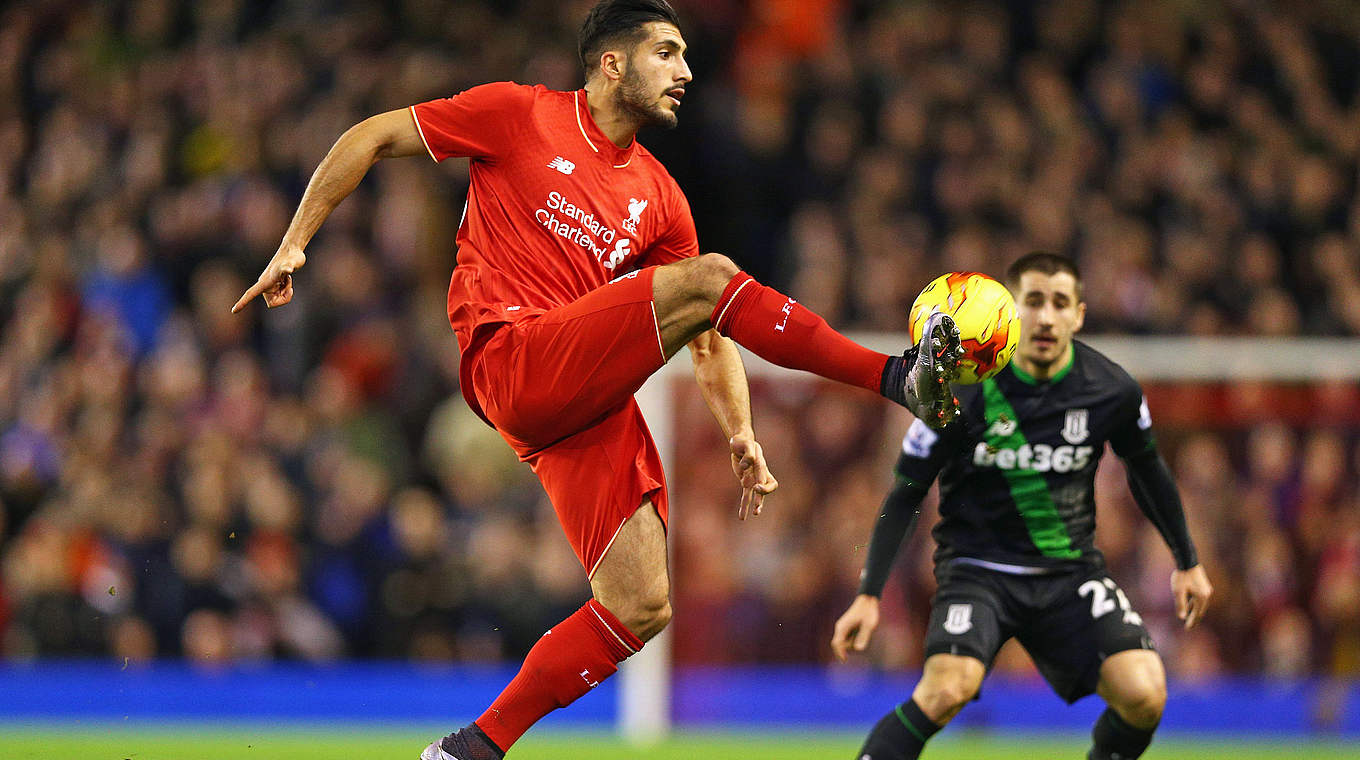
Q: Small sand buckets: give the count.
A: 0